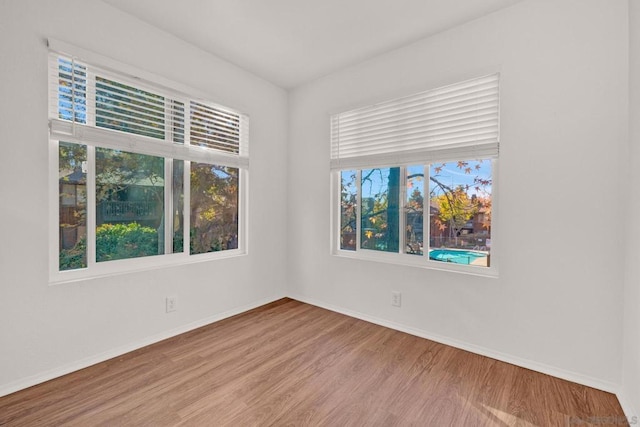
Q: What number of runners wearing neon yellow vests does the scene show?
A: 0